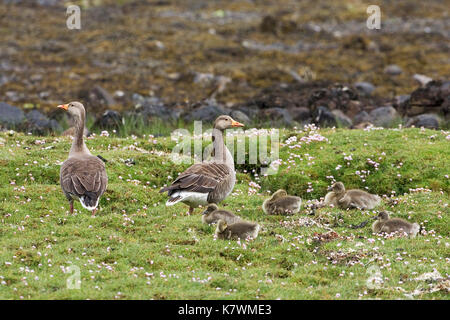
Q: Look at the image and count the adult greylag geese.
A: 2